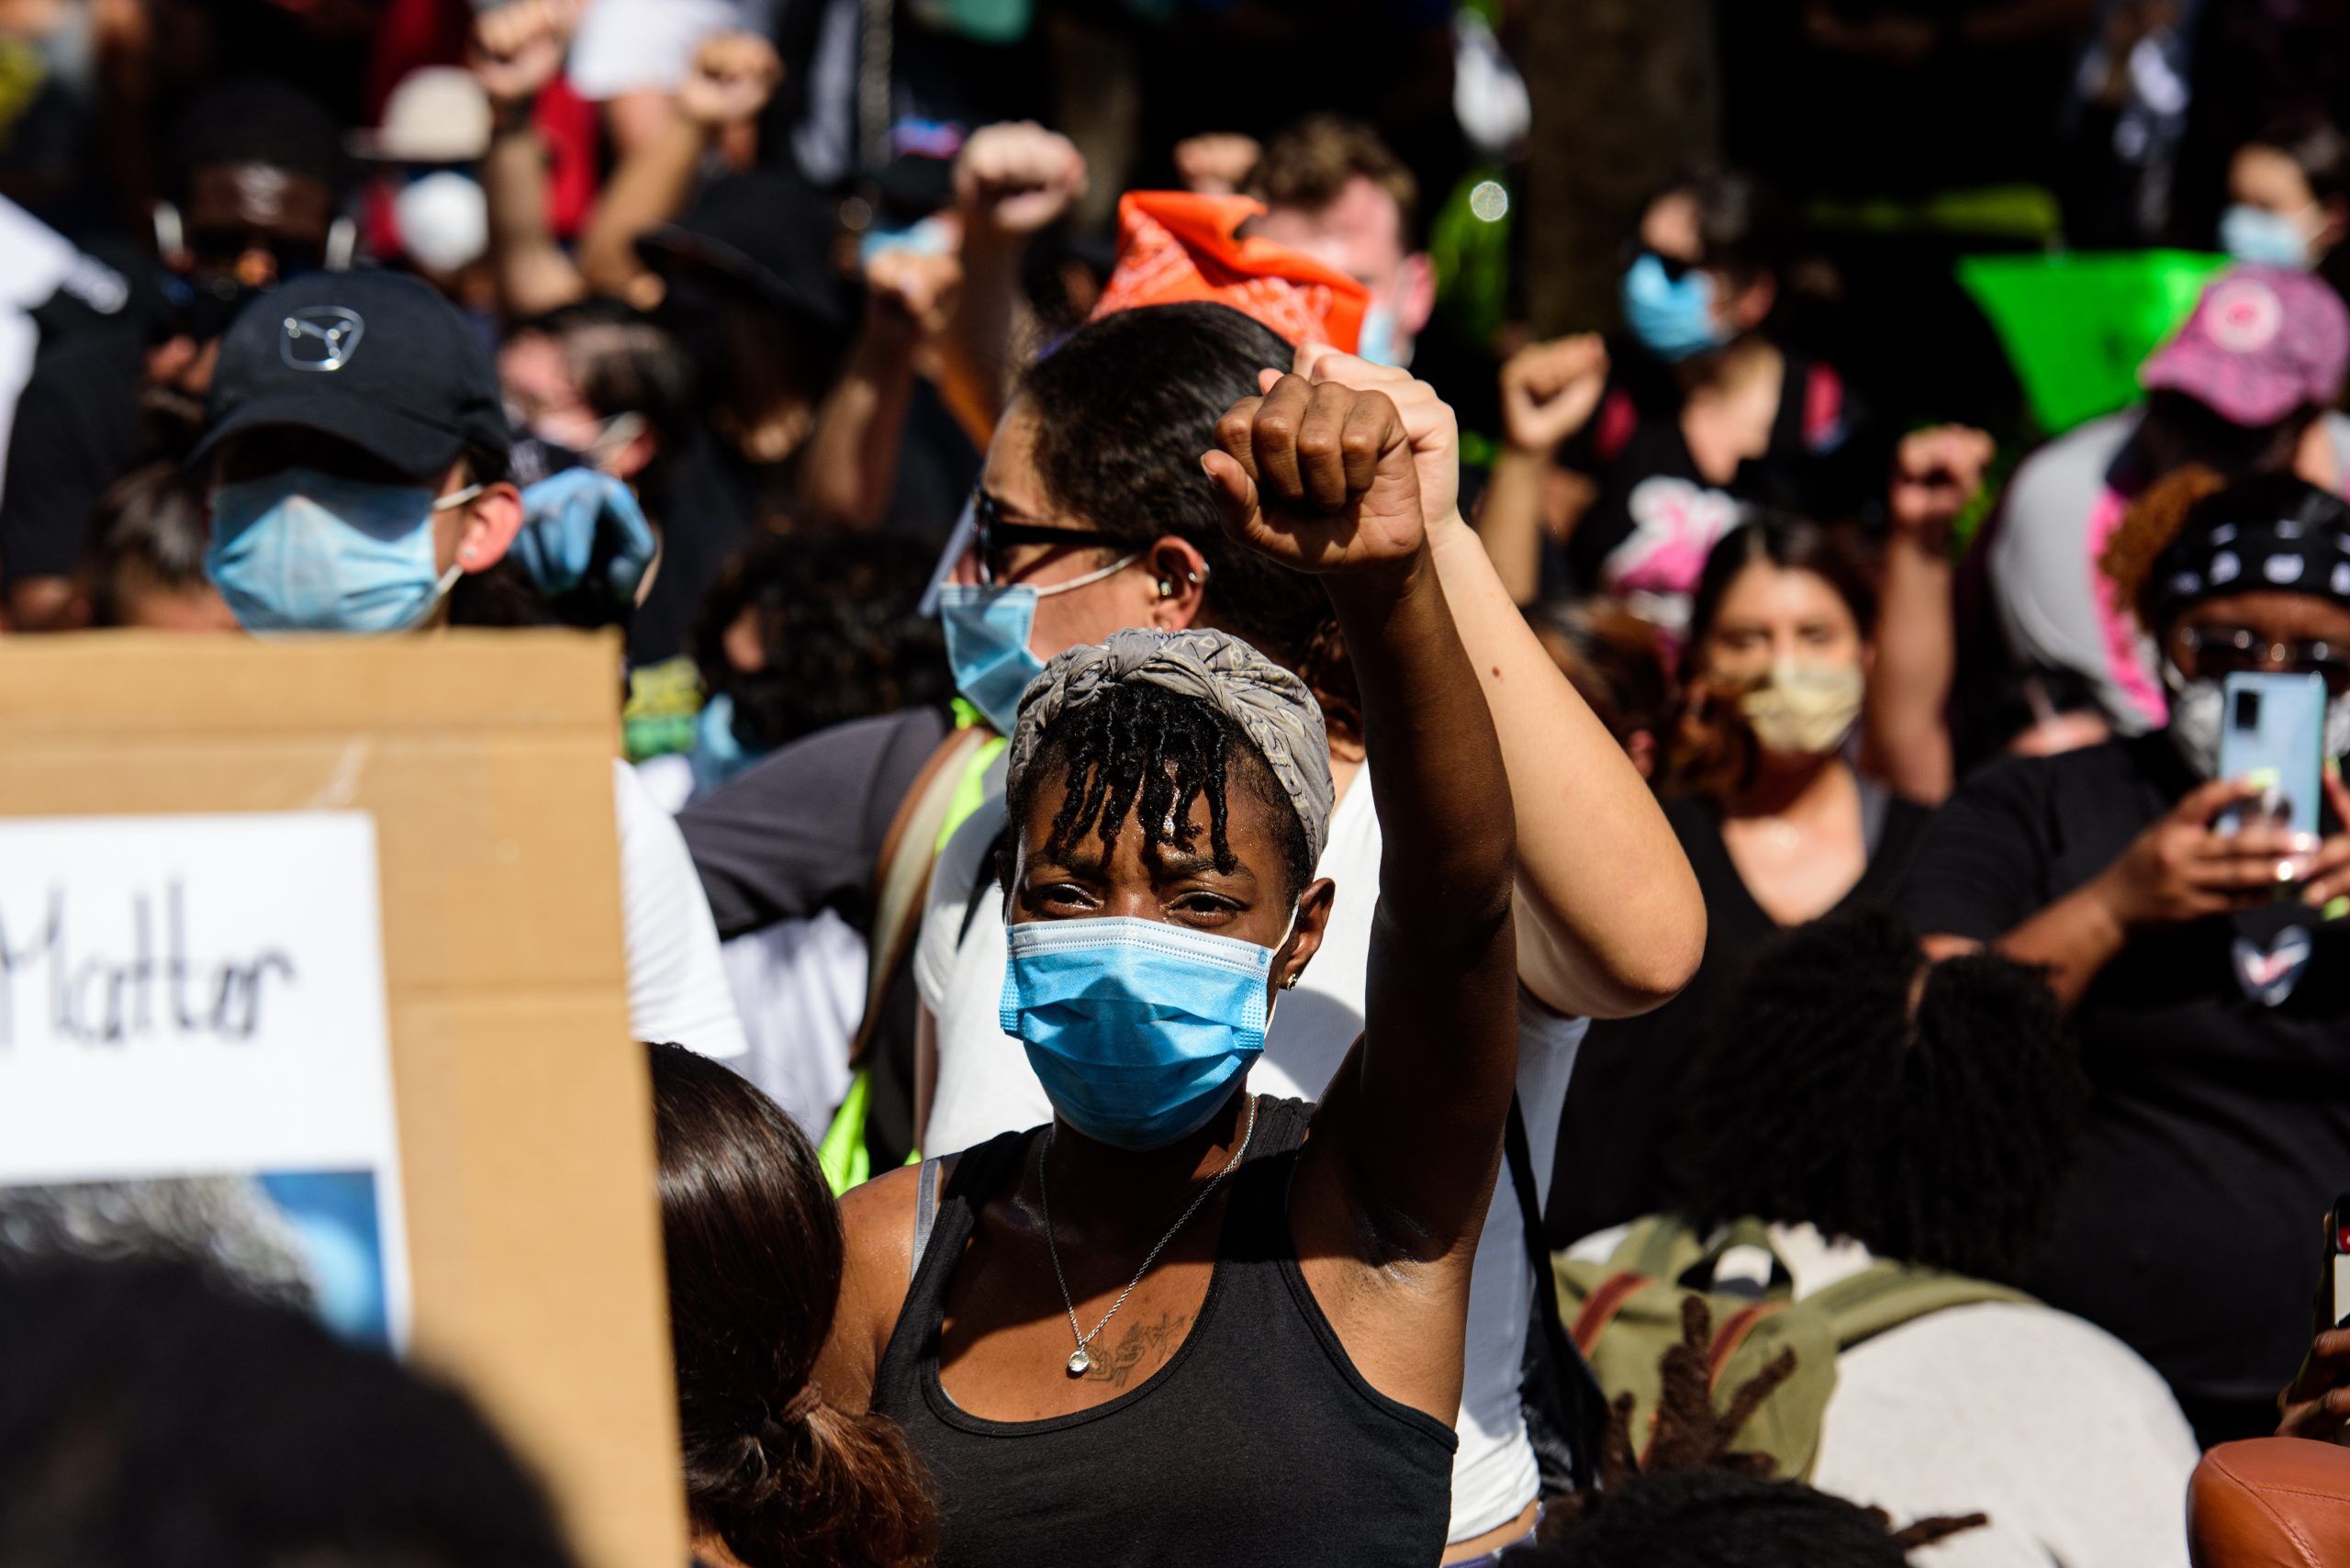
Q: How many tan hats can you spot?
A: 1